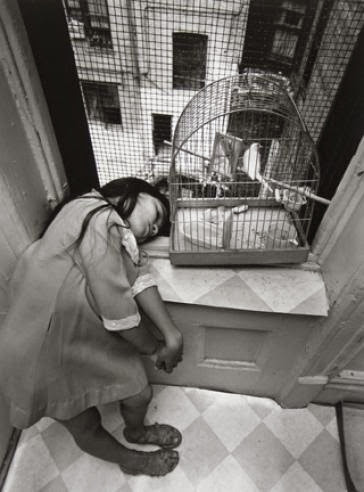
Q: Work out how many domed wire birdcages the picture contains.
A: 1